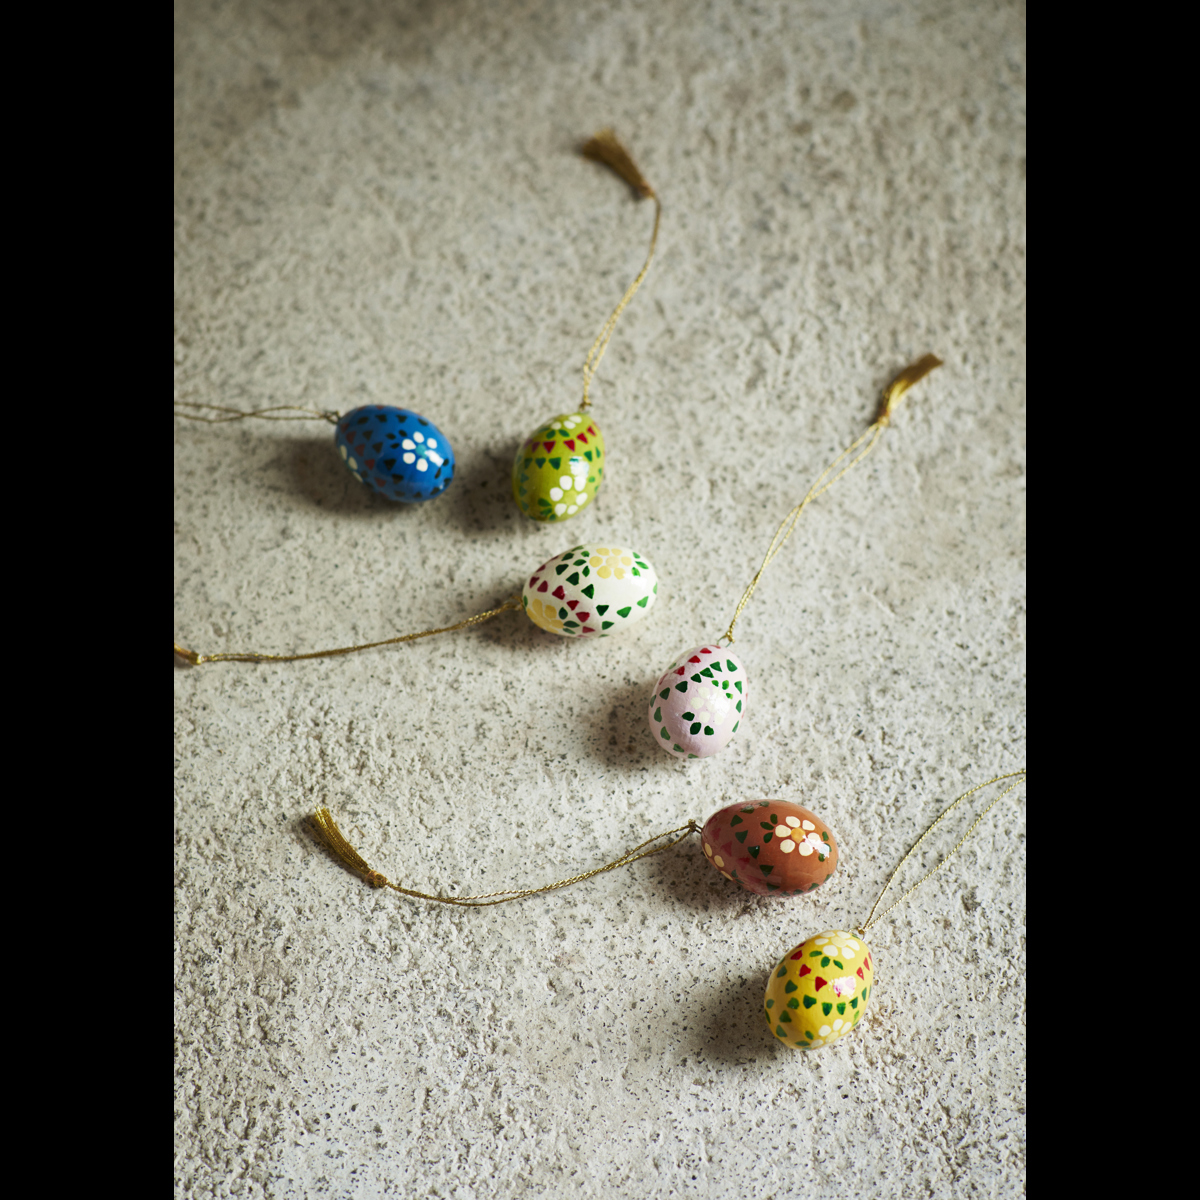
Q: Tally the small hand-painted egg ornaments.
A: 6